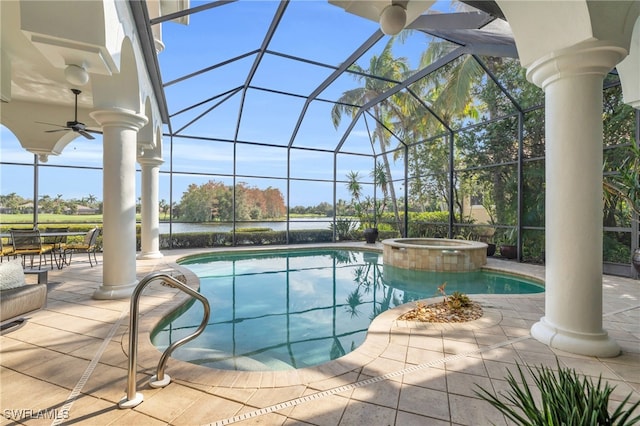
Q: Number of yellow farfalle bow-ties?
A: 0